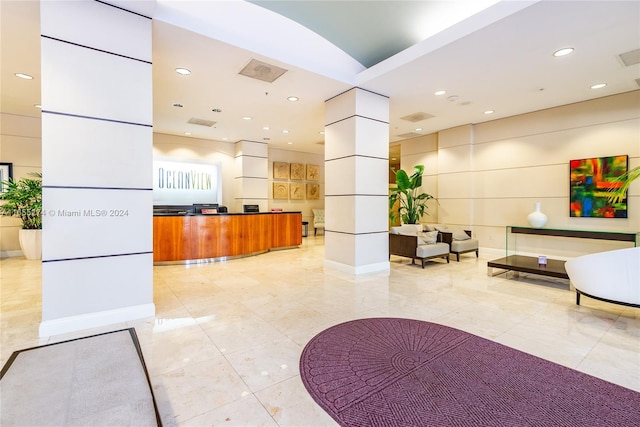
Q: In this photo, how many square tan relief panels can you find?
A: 6